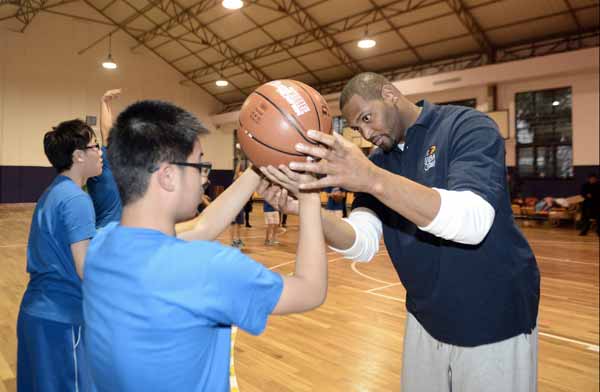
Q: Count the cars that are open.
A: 0